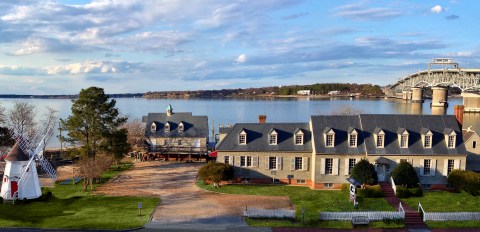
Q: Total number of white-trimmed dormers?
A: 12